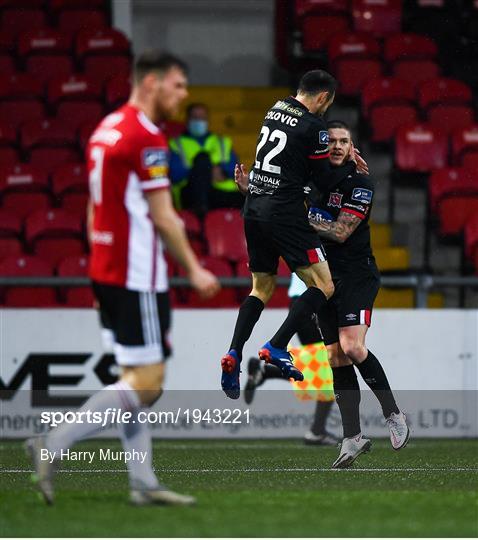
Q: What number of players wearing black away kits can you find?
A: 2